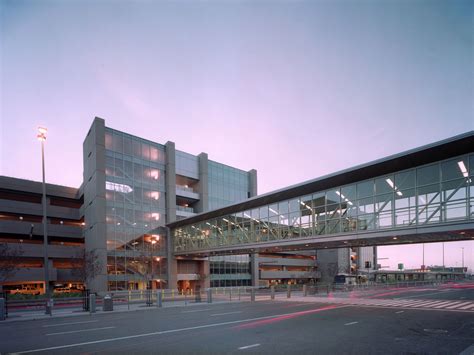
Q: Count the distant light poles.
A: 3